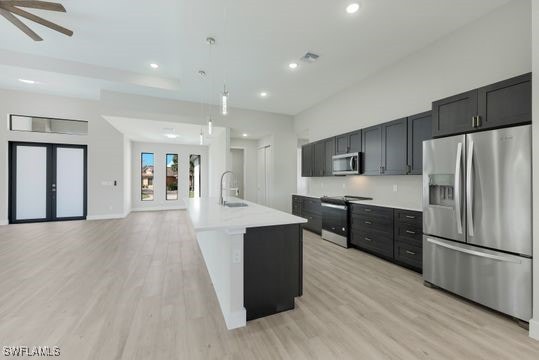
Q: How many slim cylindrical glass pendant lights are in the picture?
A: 3